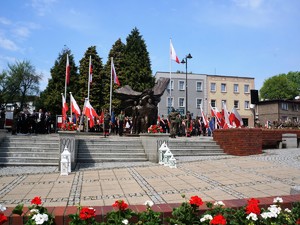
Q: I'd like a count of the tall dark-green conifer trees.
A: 4